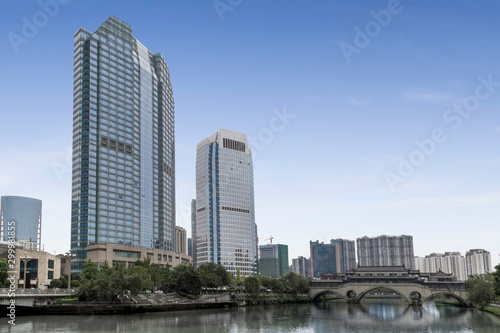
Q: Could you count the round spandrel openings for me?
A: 2